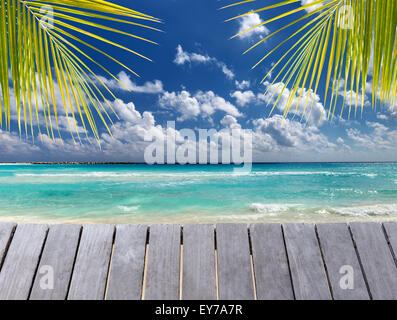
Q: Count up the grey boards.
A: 13